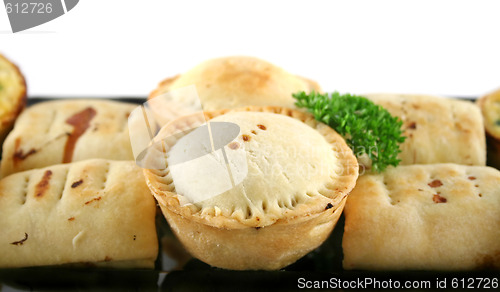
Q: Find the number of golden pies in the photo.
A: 2